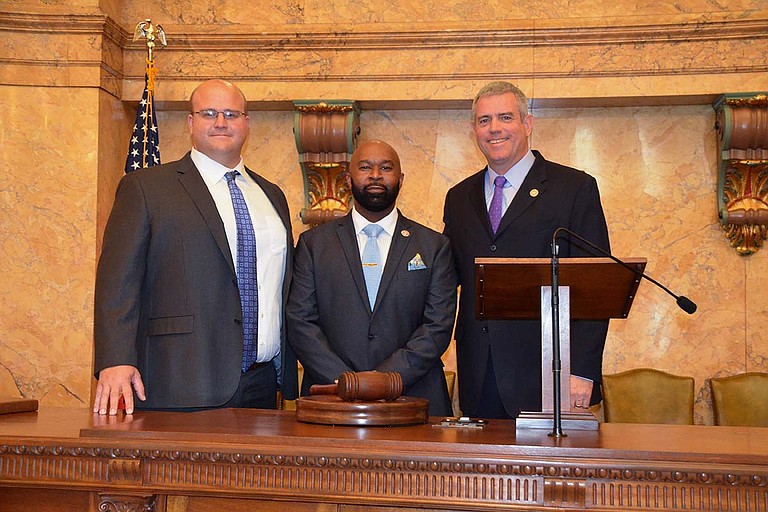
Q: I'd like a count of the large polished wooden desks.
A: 1